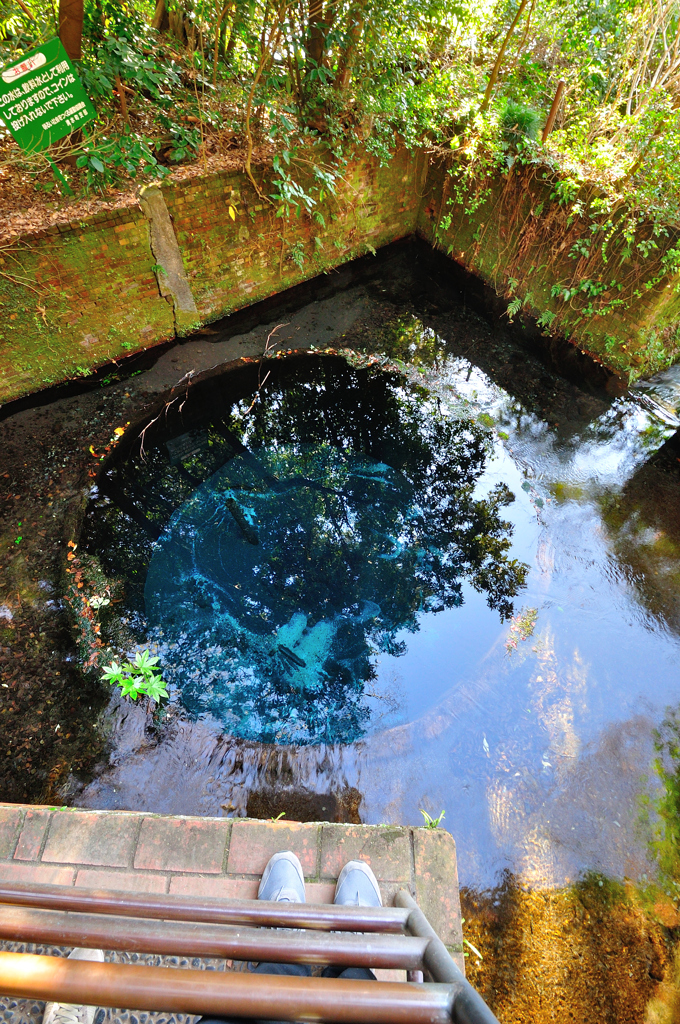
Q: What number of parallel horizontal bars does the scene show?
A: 3